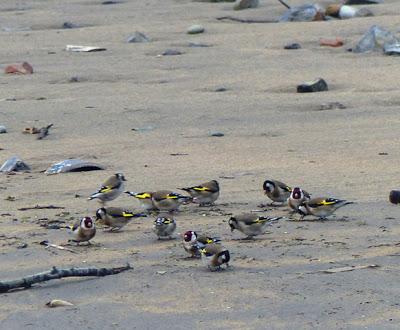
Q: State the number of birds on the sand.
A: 13